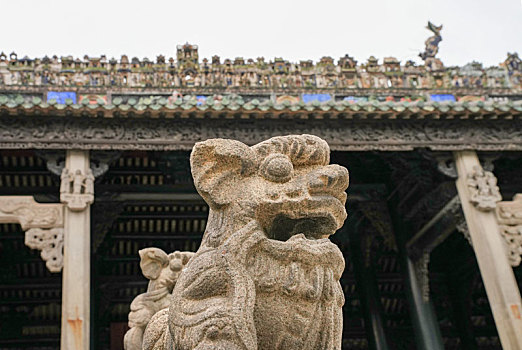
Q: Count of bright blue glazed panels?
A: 3